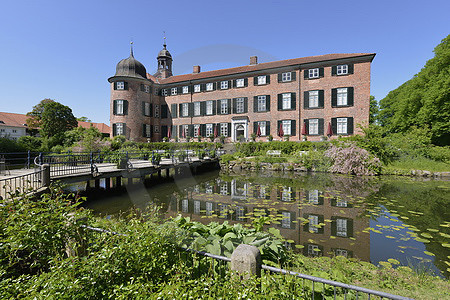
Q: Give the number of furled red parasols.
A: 8